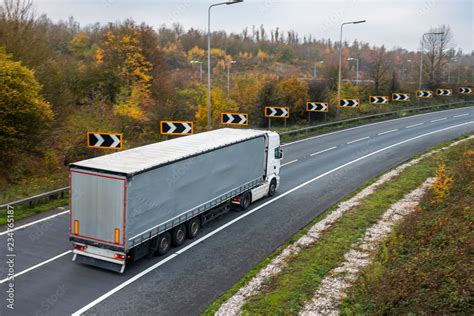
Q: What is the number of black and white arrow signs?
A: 11